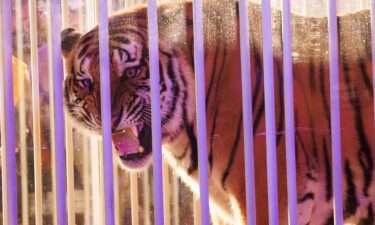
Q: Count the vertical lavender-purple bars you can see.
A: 9